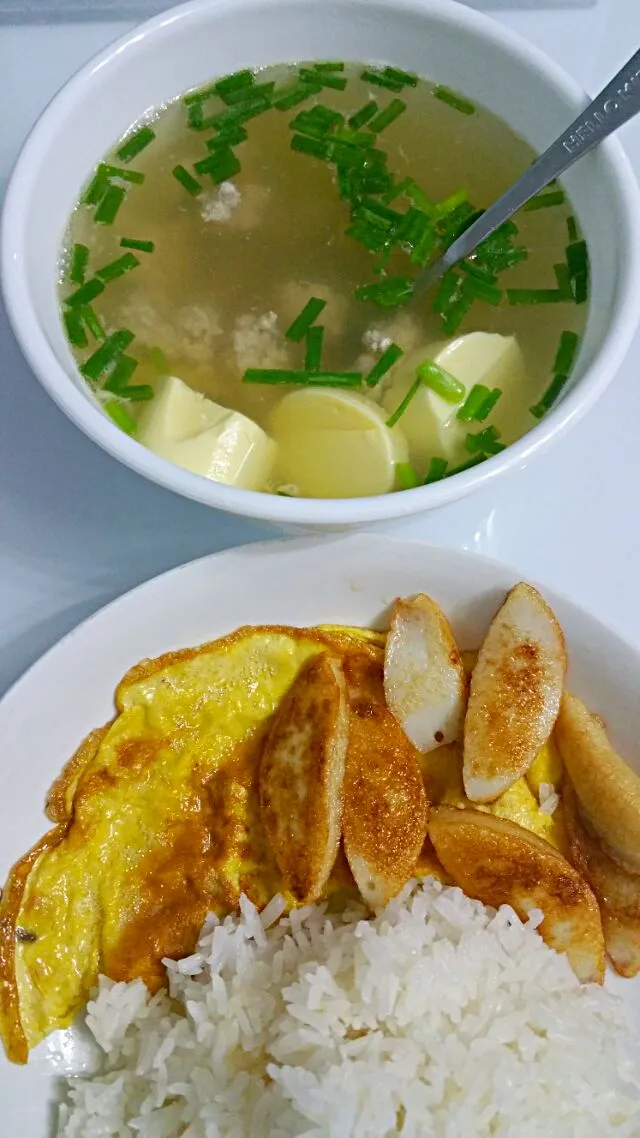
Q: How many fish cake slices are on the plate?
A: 7